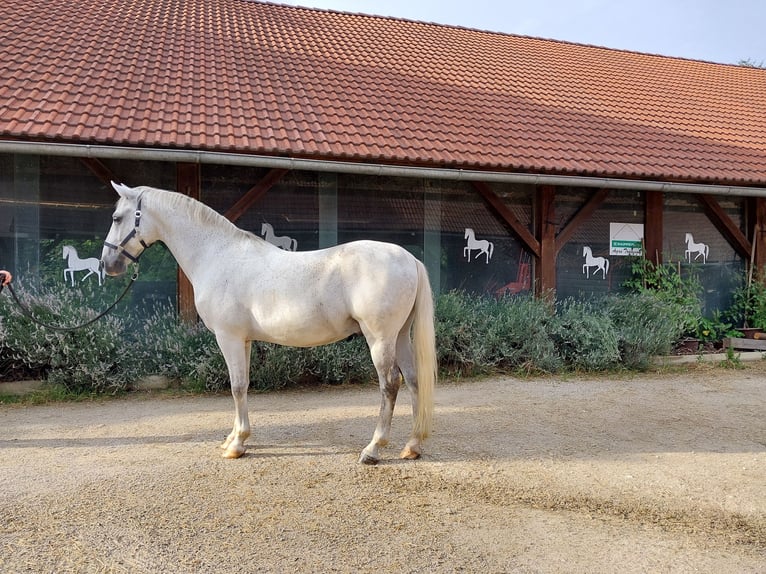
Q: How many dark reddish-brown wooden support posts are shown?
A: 4